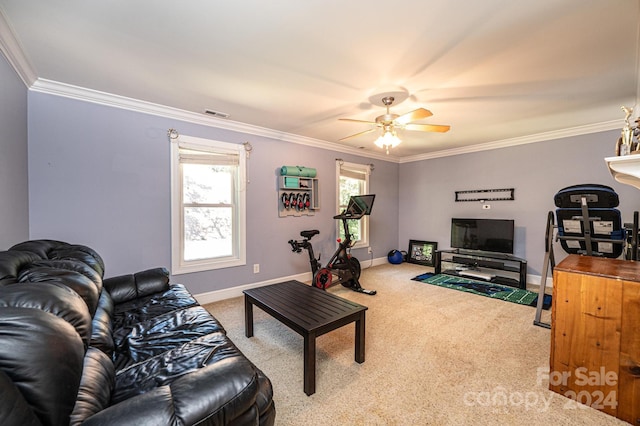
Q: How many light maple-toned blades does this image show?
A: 4